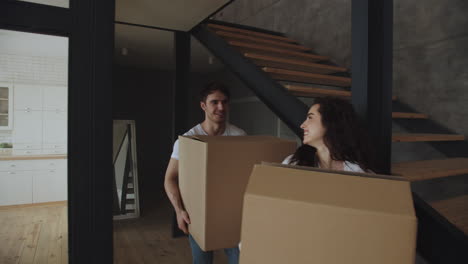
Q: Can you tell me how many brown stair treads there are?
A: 10